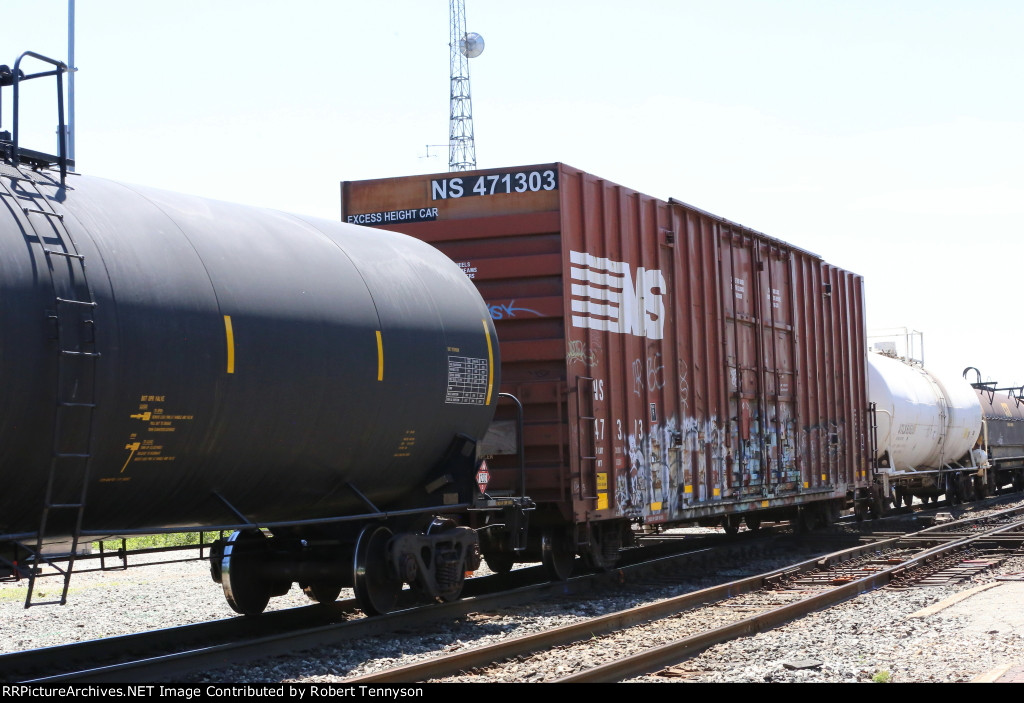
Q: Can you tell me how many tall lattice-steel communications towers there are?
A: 1